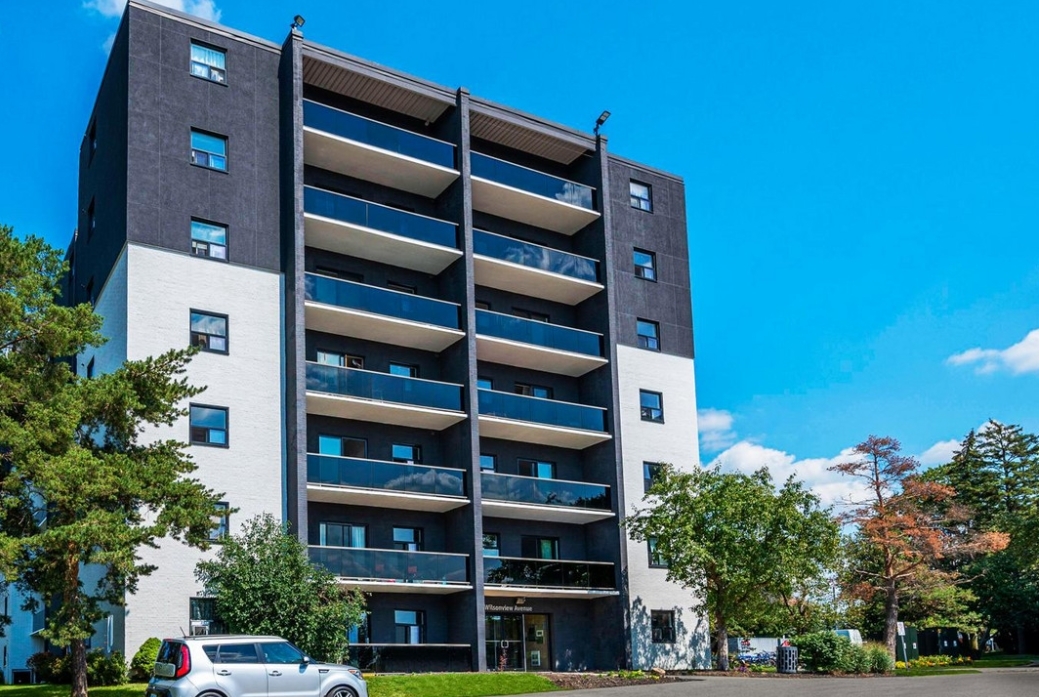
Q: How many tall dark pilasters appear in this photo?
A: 3